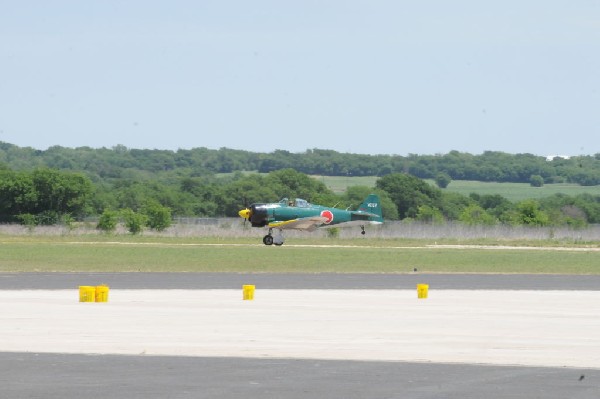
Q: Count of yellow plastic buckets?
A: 4